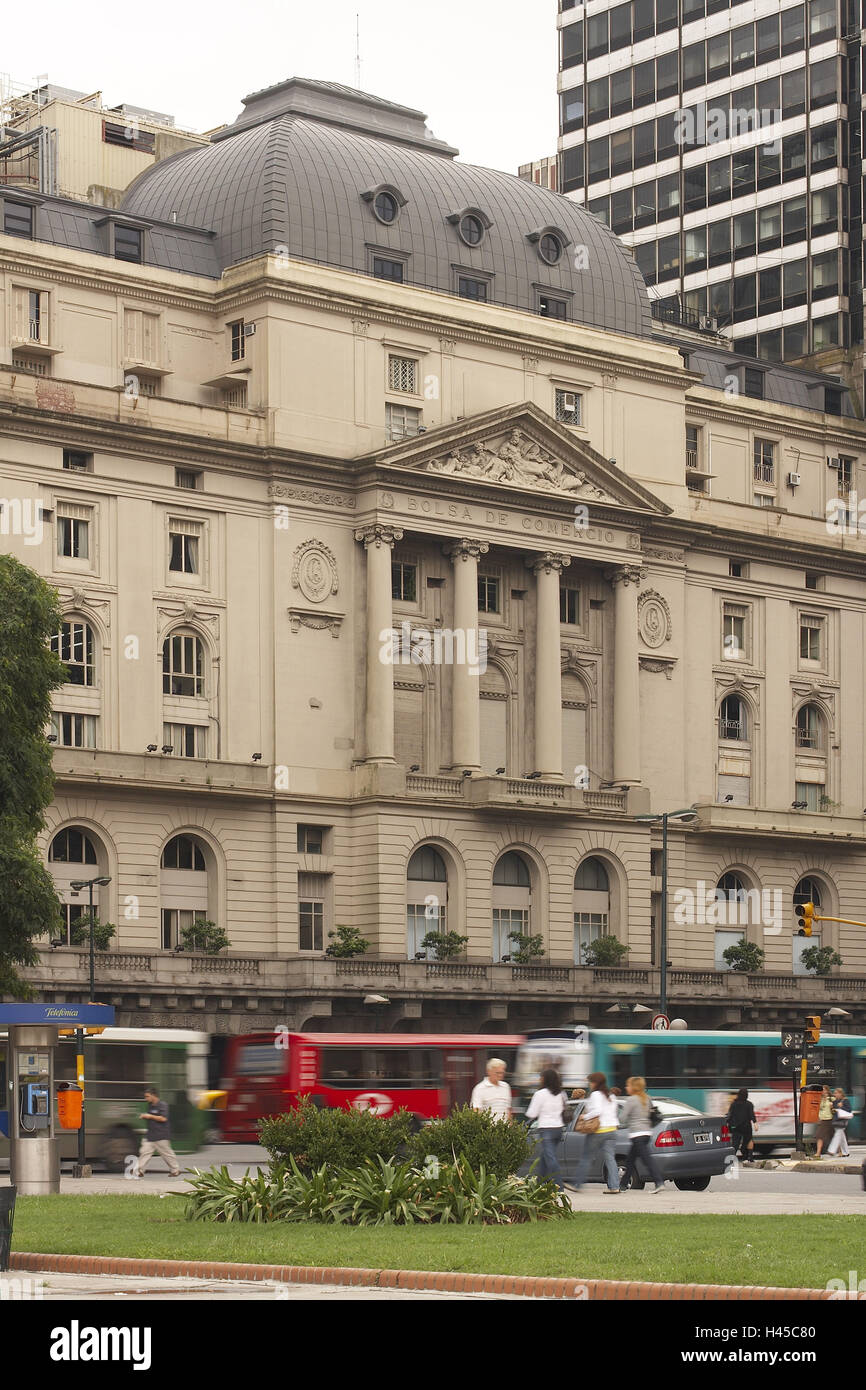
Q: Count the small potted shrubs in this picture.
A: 8